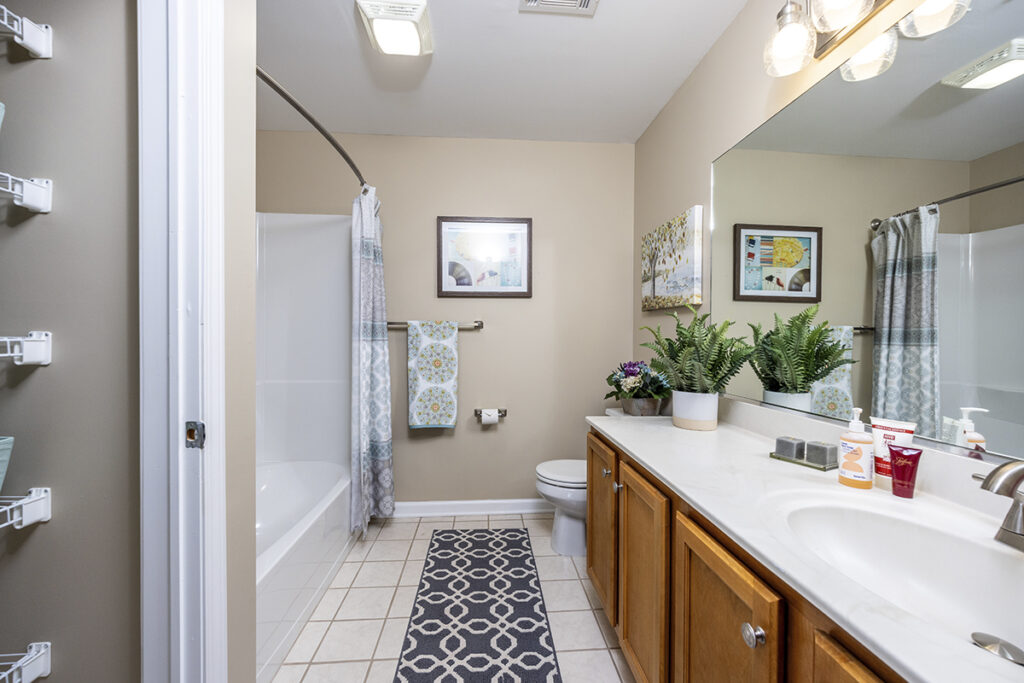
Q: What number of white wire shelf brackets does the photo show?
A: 5